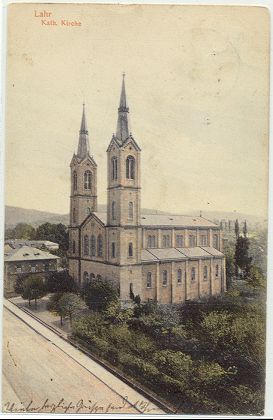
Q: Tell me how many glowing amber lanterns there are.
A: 0